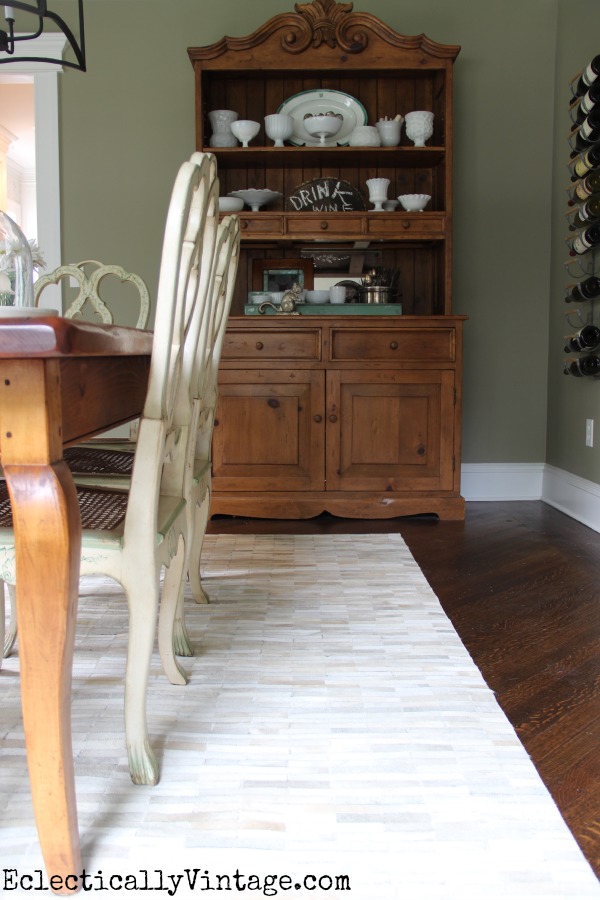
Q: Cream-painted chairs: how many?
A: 3